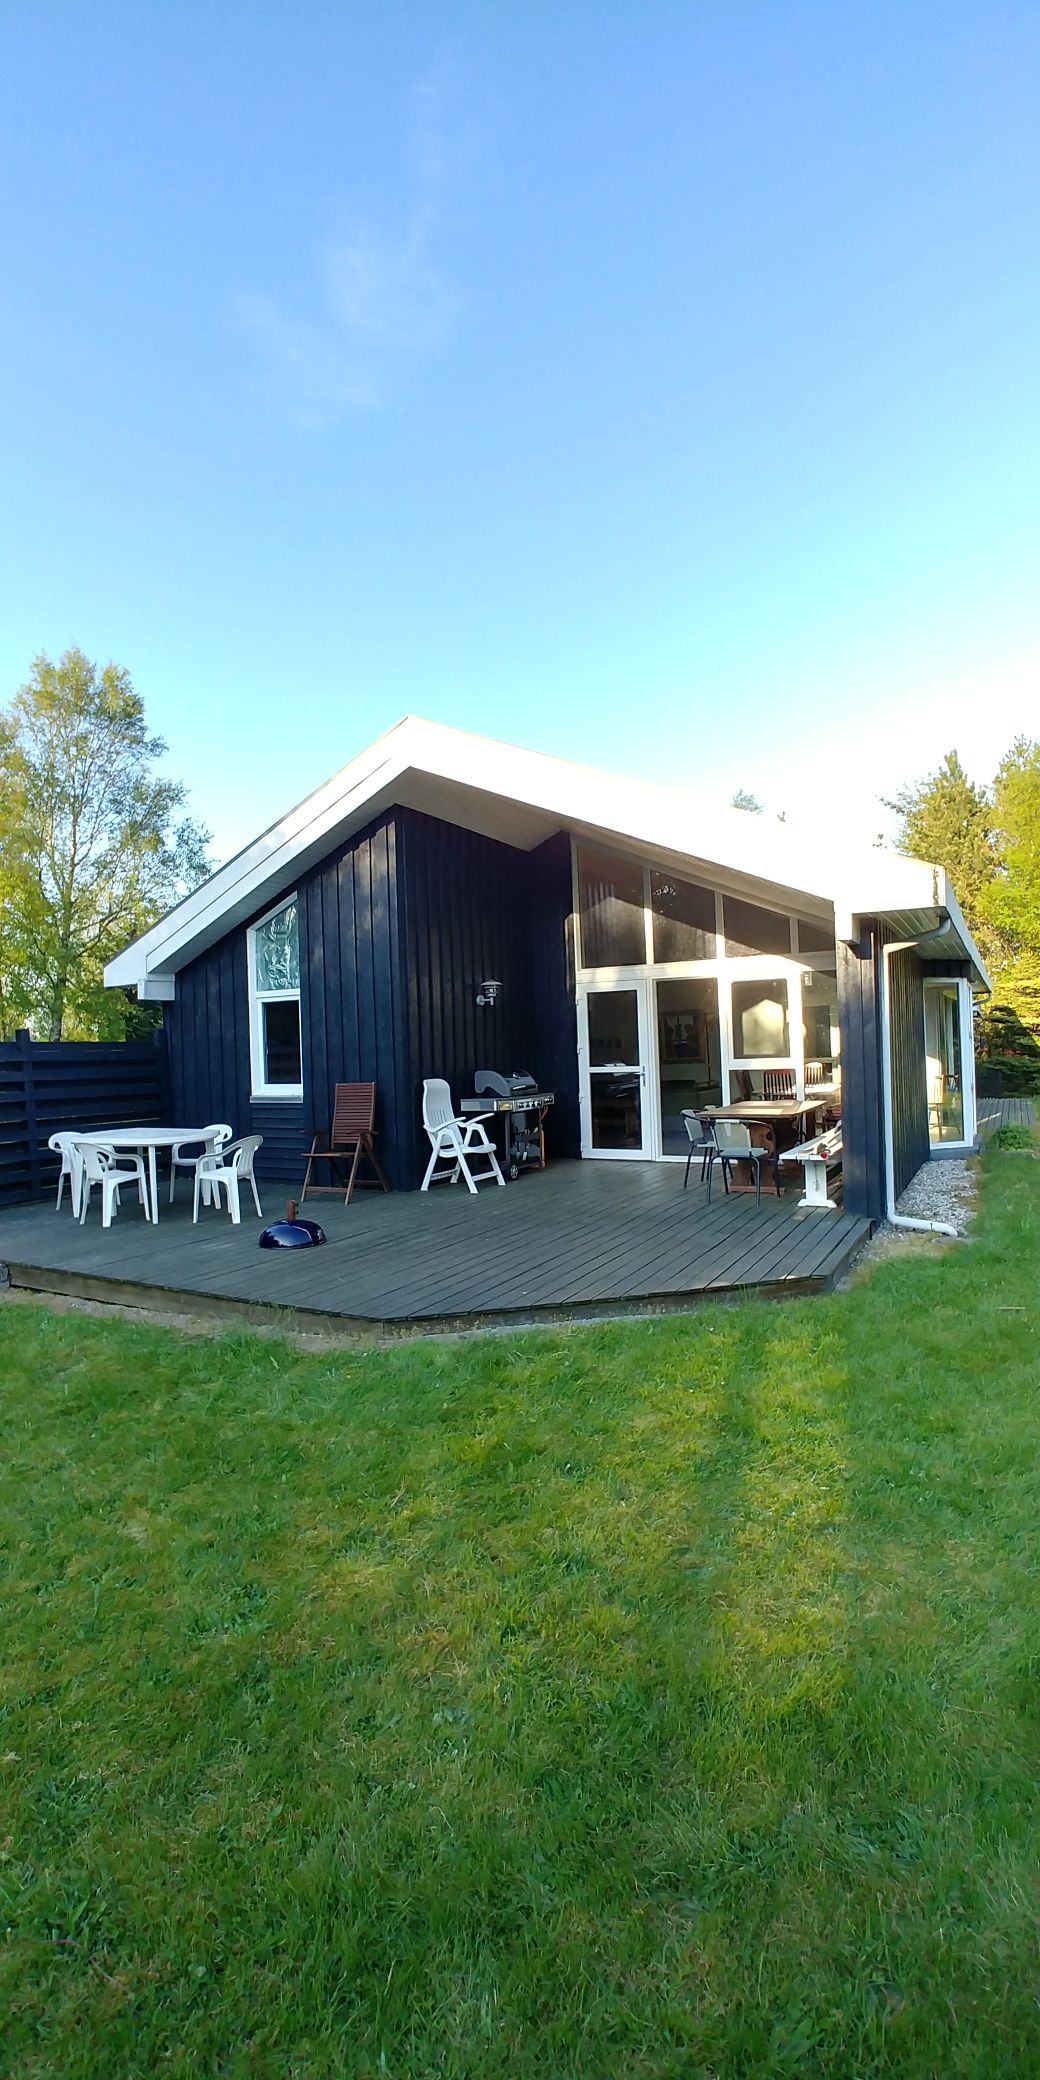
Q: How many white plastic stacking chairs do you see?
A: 4